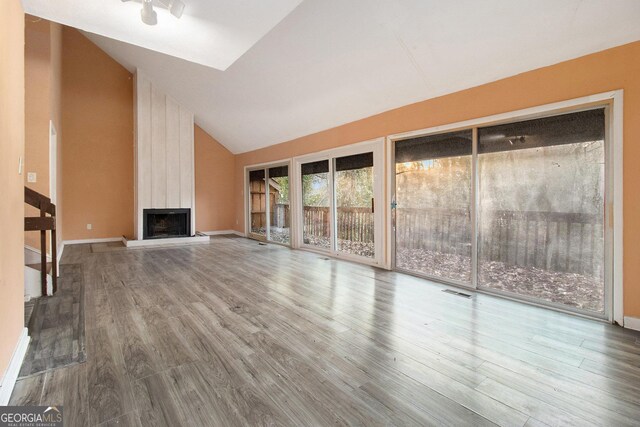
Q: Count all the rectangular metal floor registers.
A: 3